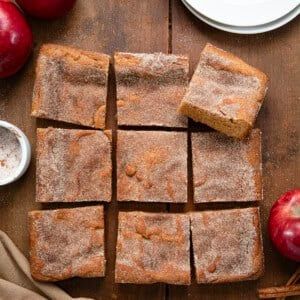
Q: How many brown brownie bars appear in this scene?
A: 9